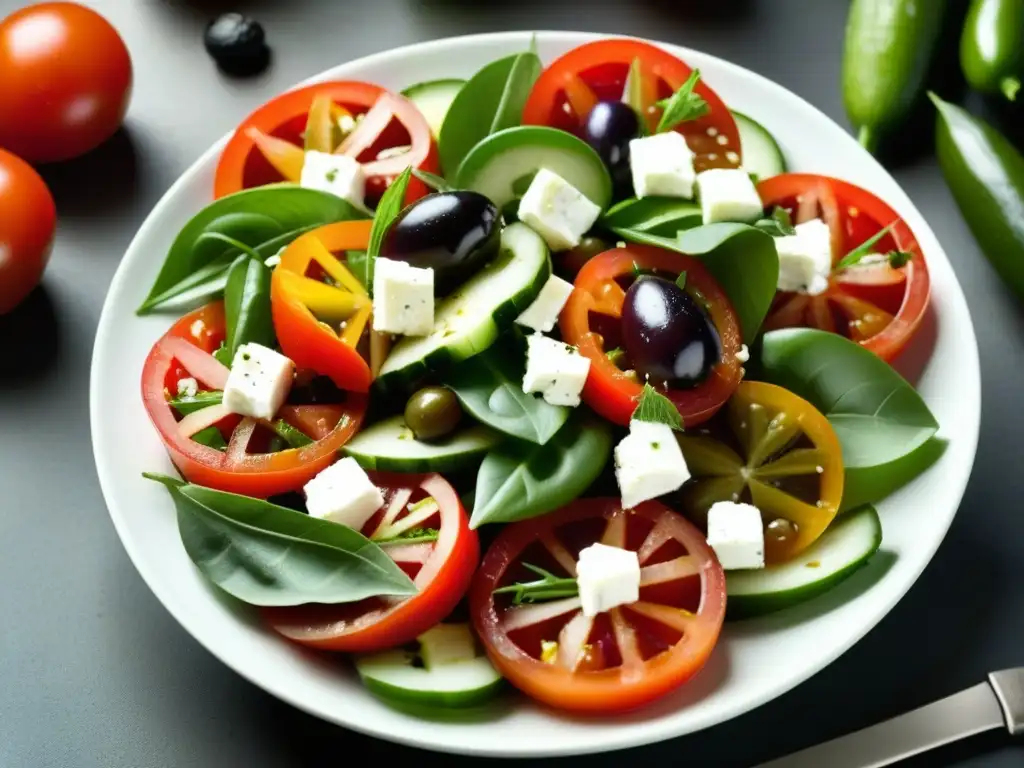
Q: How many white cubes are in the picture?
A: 13